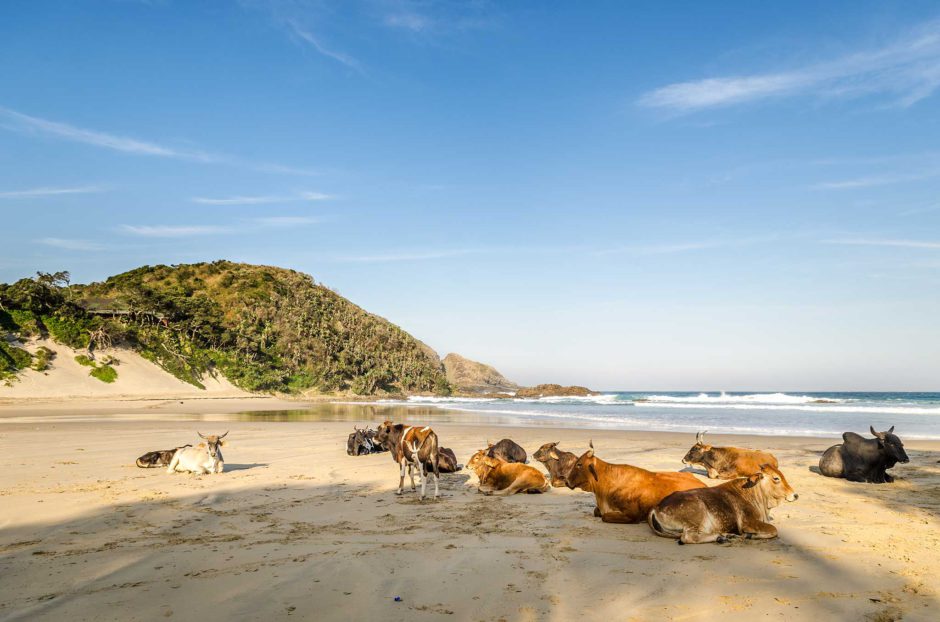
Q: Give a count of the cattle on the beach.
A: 12